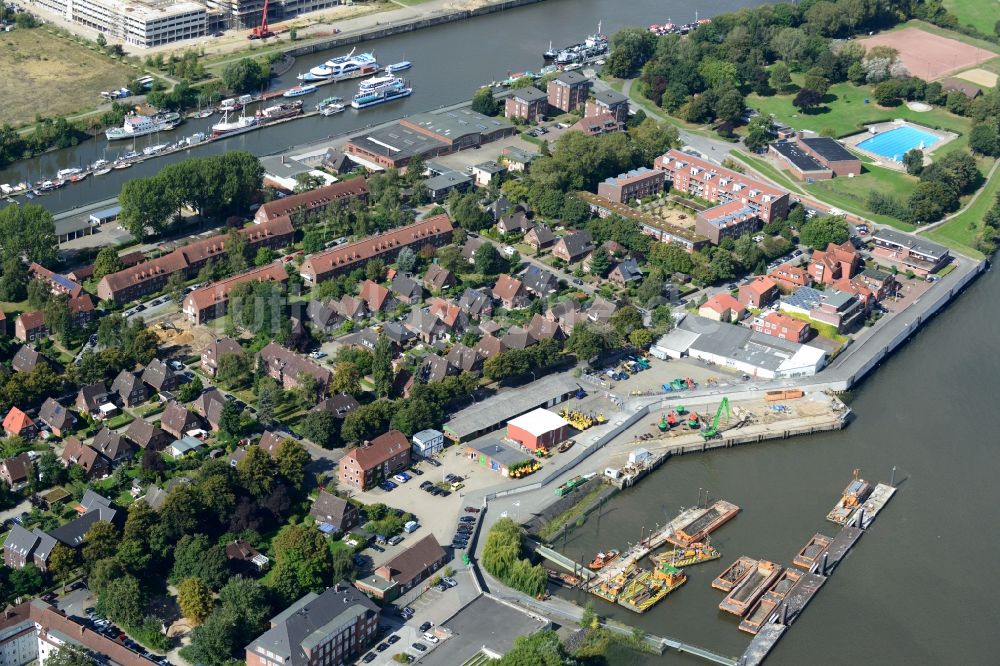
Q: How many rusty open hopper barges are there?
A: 6